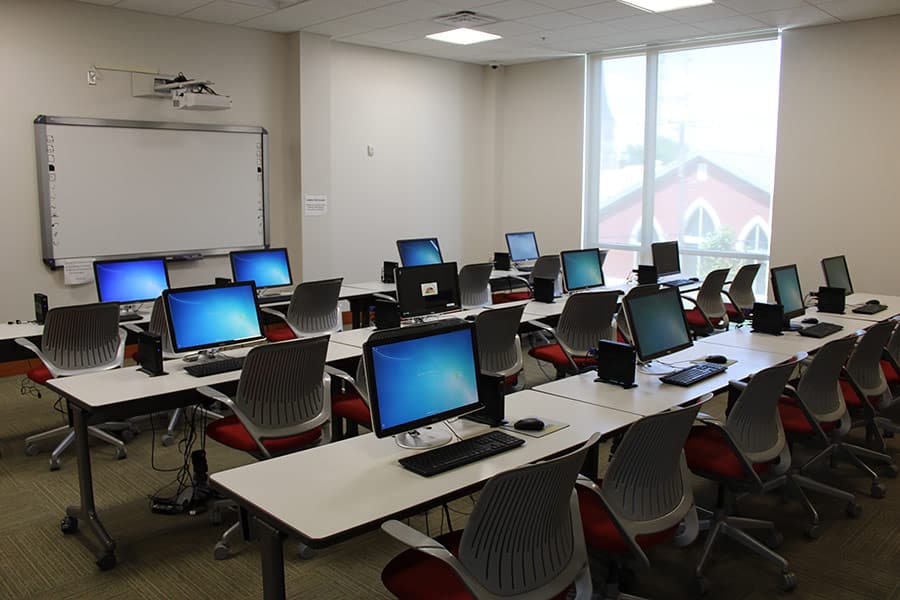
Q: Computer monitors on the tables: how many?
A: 12